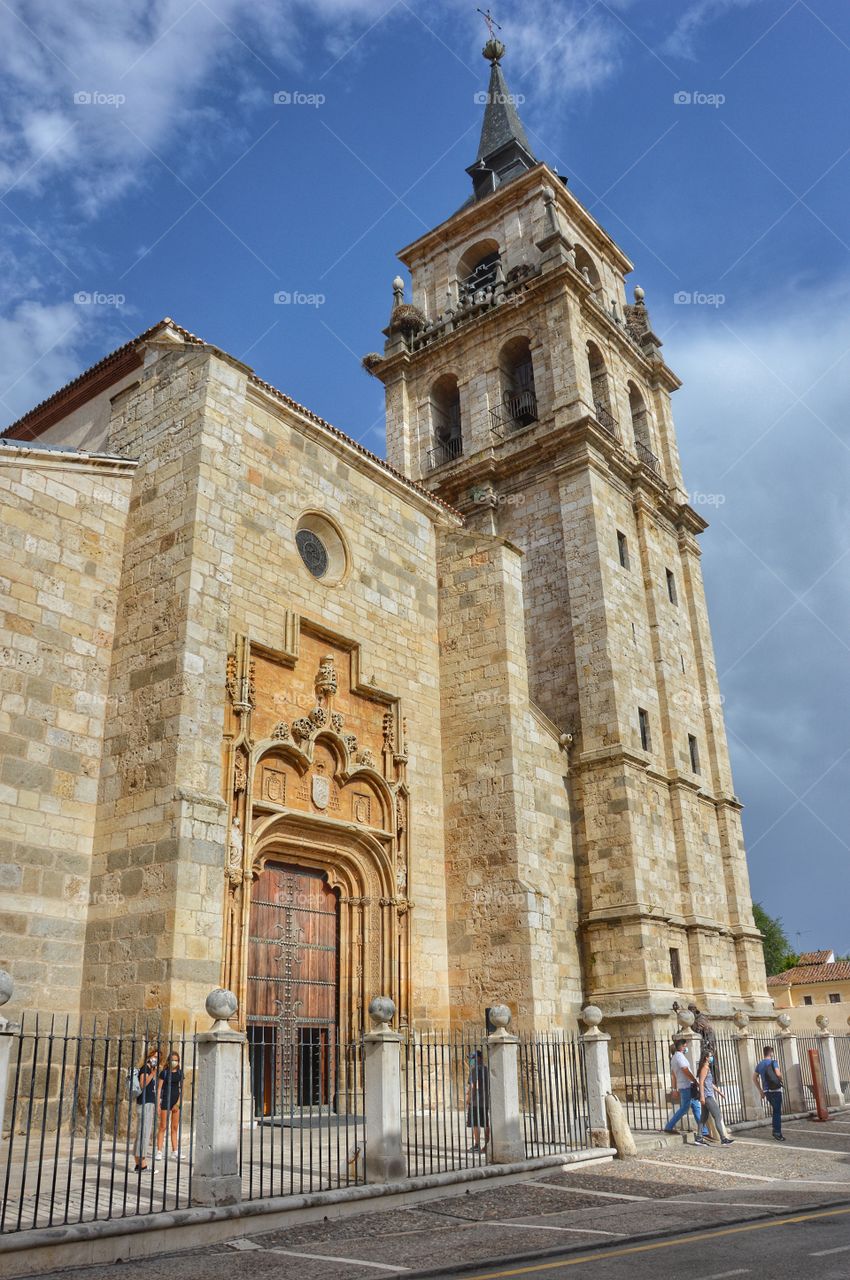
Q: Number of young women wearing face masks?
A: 3